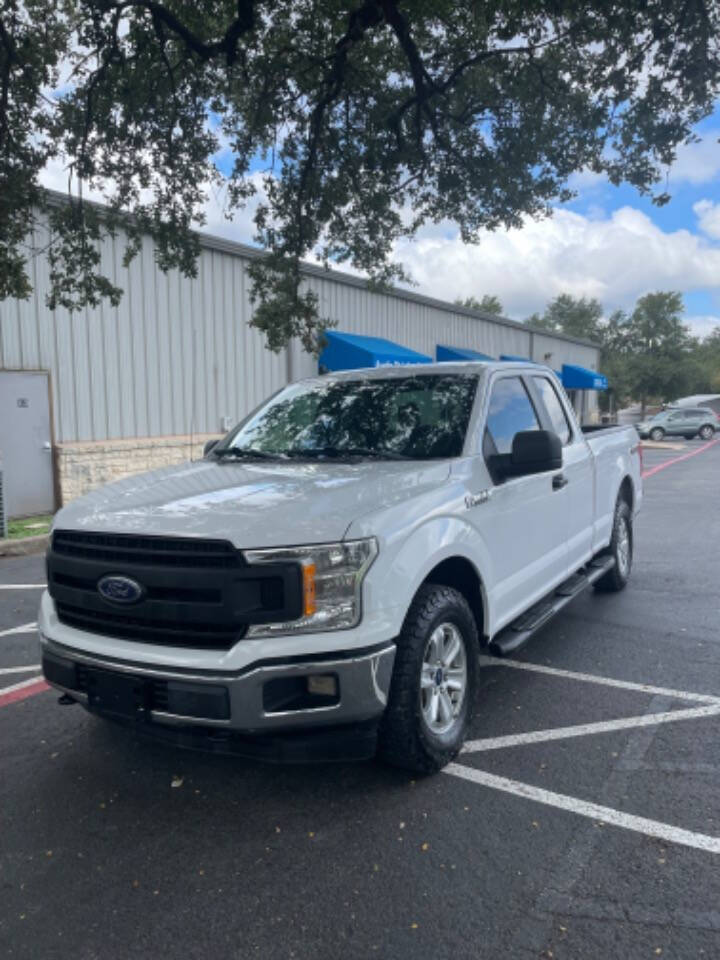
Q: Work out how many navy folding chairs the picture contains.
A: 0